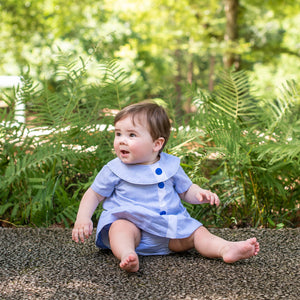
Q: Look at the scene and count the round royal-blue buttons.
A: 3